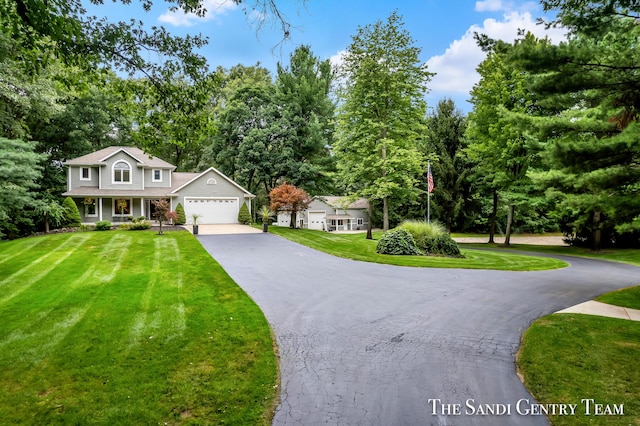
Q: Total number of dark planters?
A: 2